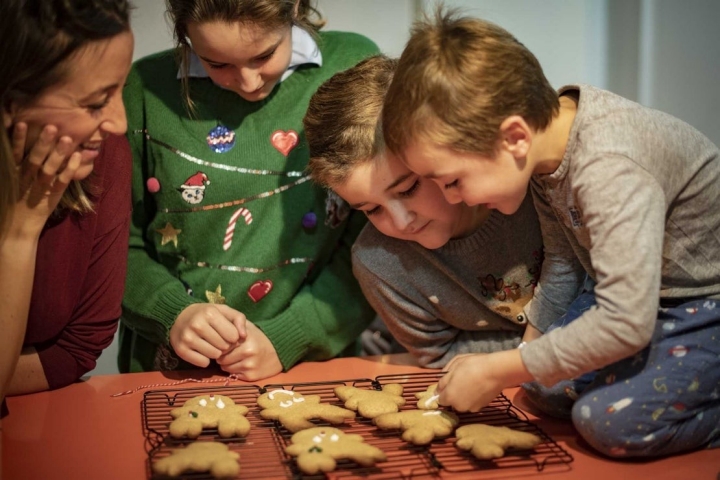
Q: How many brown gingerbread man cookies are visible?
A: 8